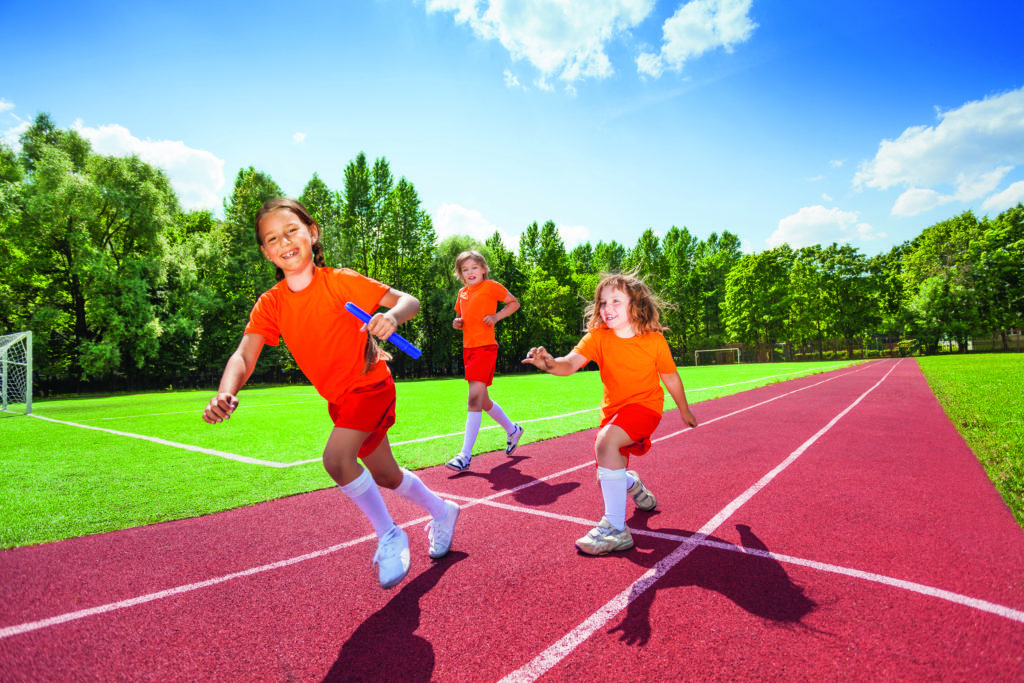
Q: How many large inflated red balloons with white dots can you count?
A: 0